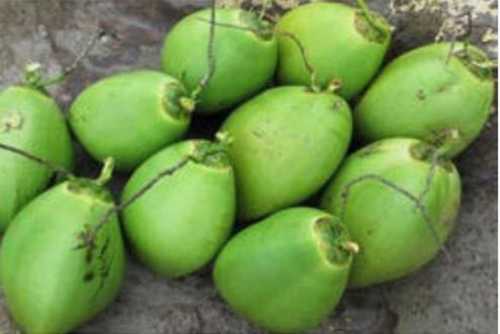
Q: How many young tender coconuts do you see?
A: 10